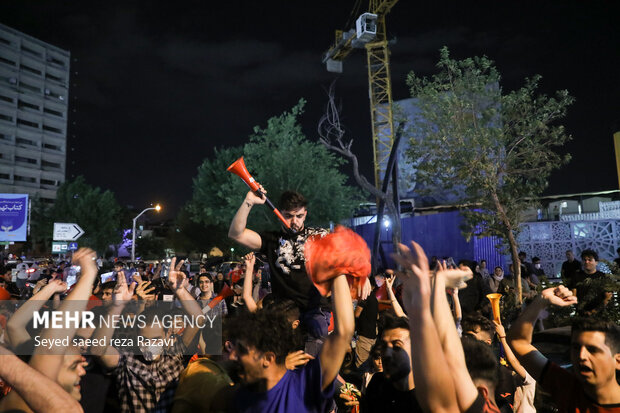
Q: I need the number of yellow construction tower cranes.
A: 1